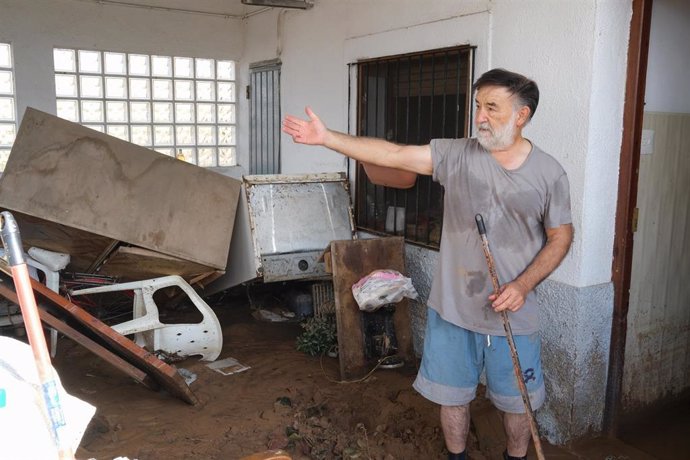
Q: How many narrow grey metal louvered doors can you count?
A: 1